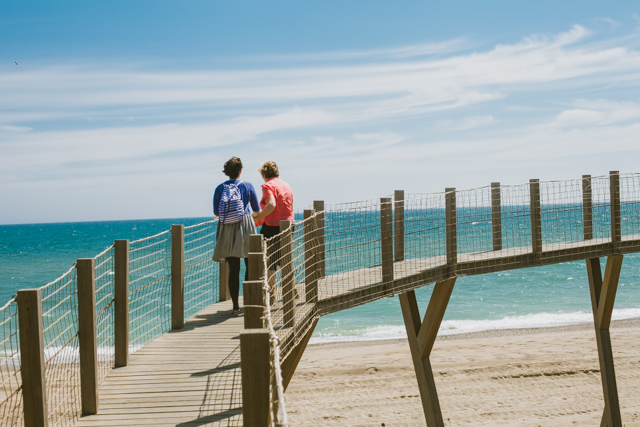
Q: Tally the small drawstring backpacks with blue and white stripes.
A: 1